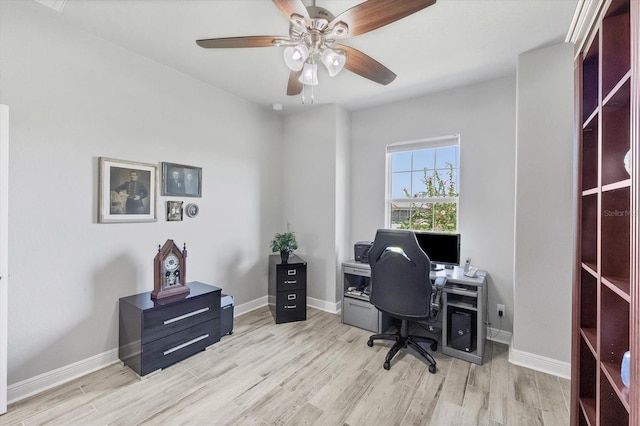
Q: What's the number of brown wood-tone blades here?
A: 5